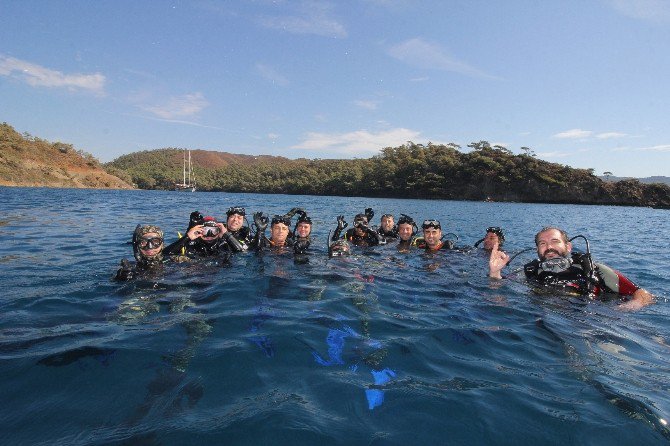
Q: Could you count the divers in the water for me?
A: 12